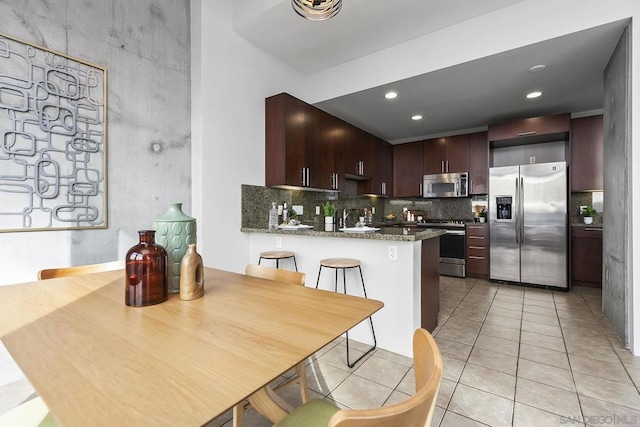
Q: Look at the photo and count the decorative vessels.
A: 3